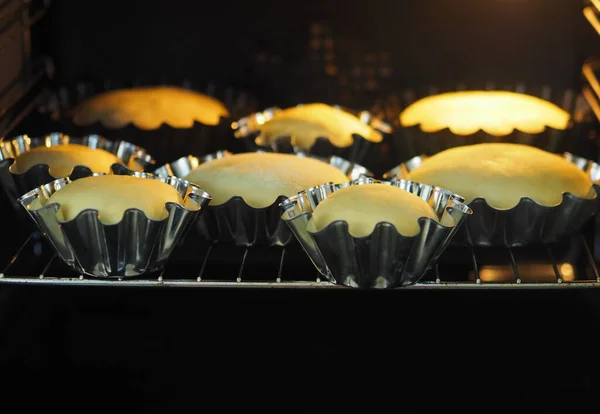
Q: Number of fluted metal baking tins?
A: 8